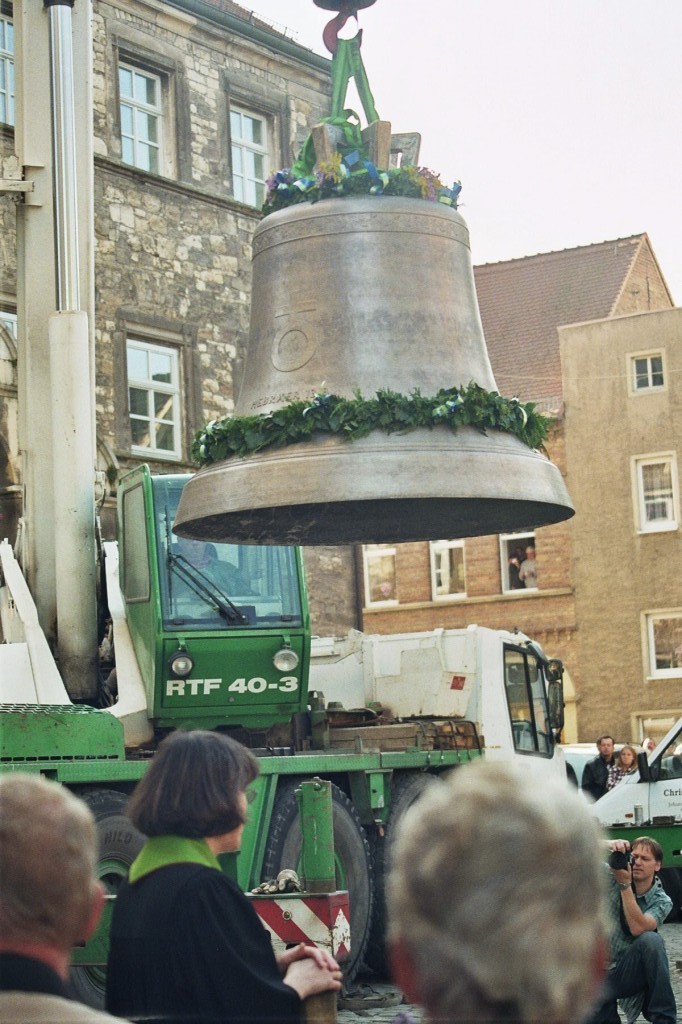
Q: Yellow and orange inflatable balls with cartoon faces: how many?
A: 0